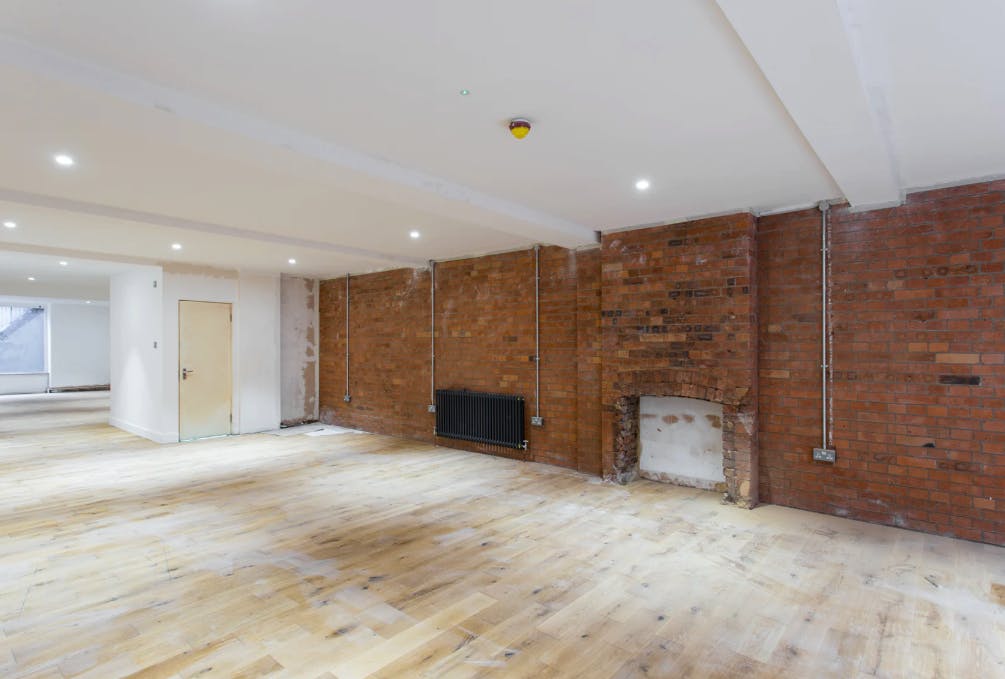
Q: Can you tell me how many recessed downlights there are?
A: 9